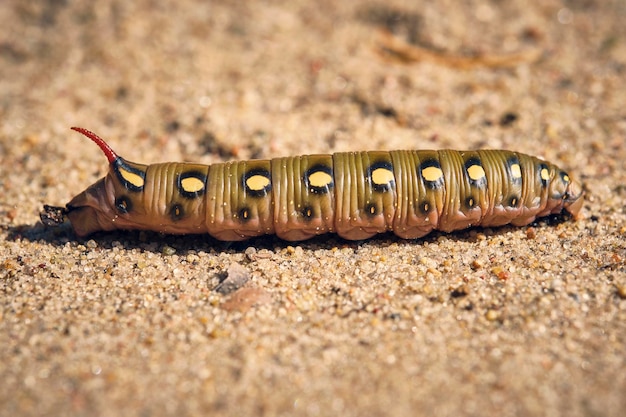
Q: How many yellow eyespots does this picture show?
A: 10